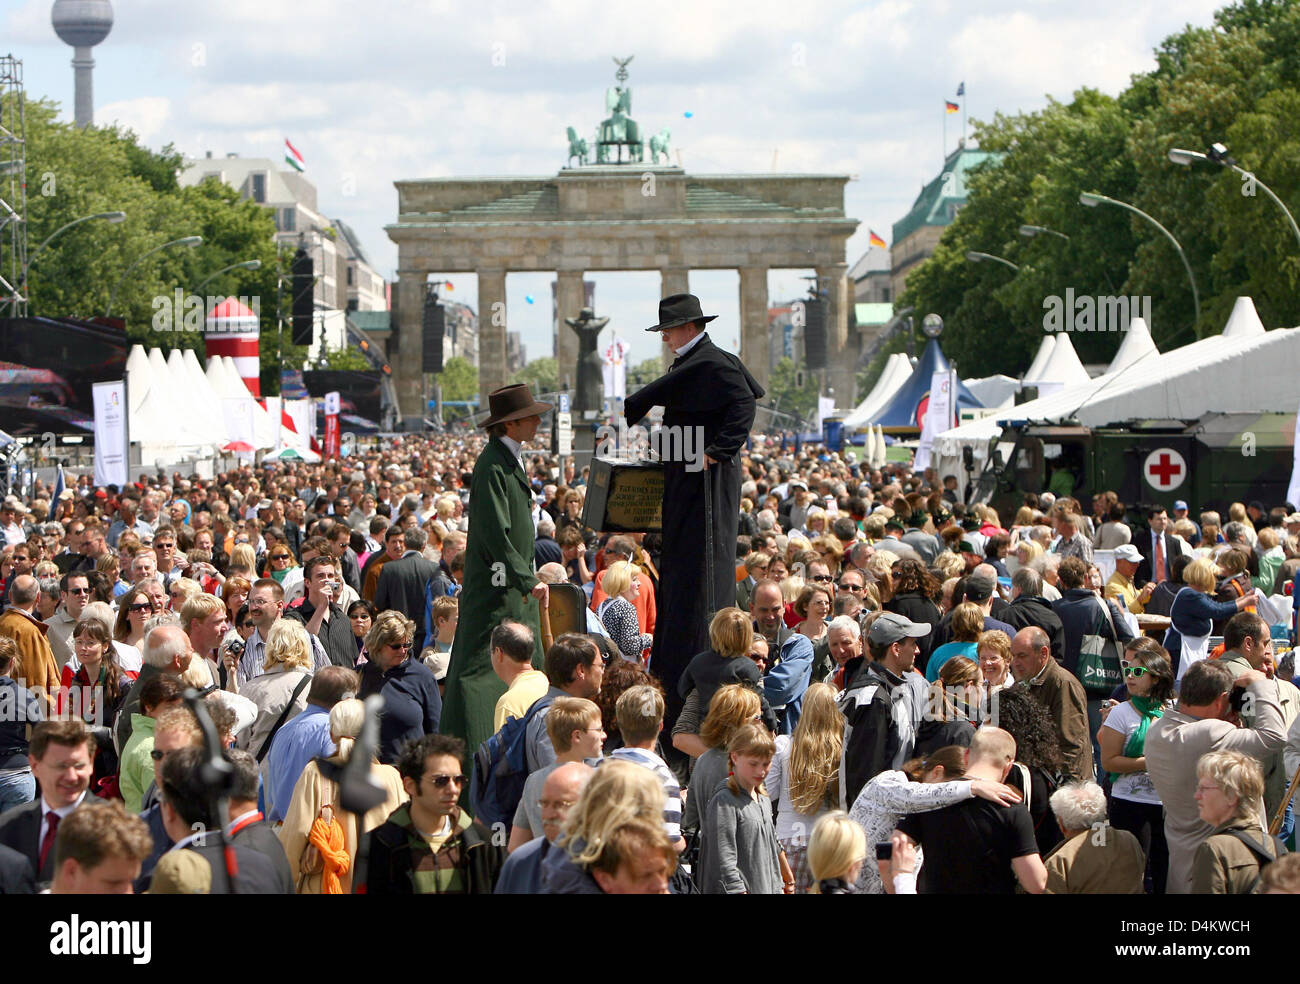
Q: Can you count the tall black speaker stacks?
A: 3